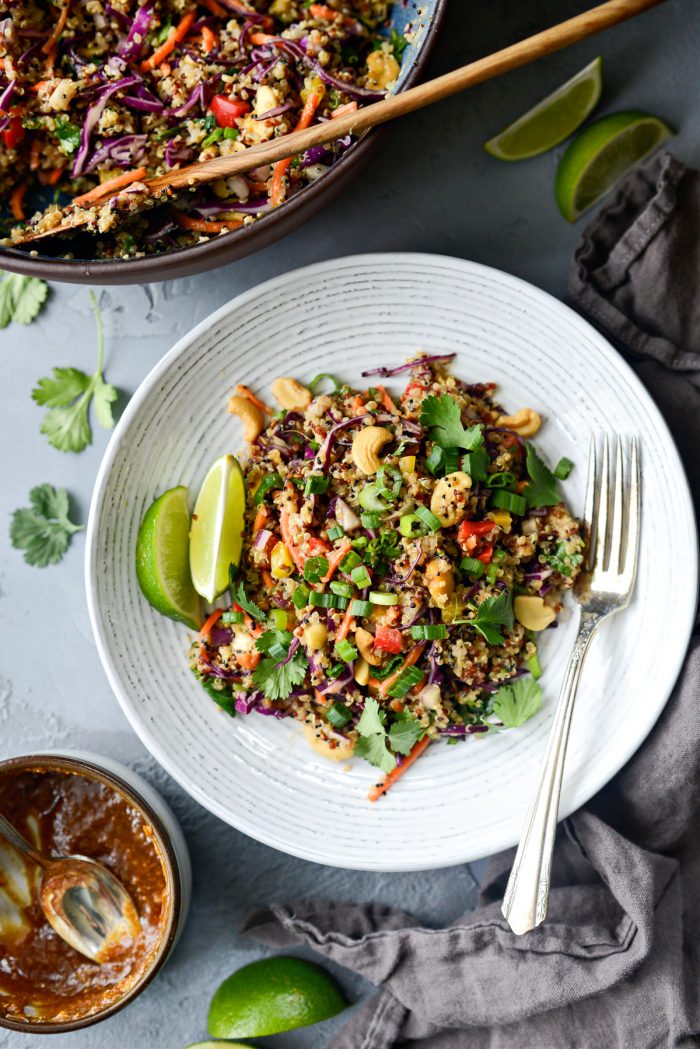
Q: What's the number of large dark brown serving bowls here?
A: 1